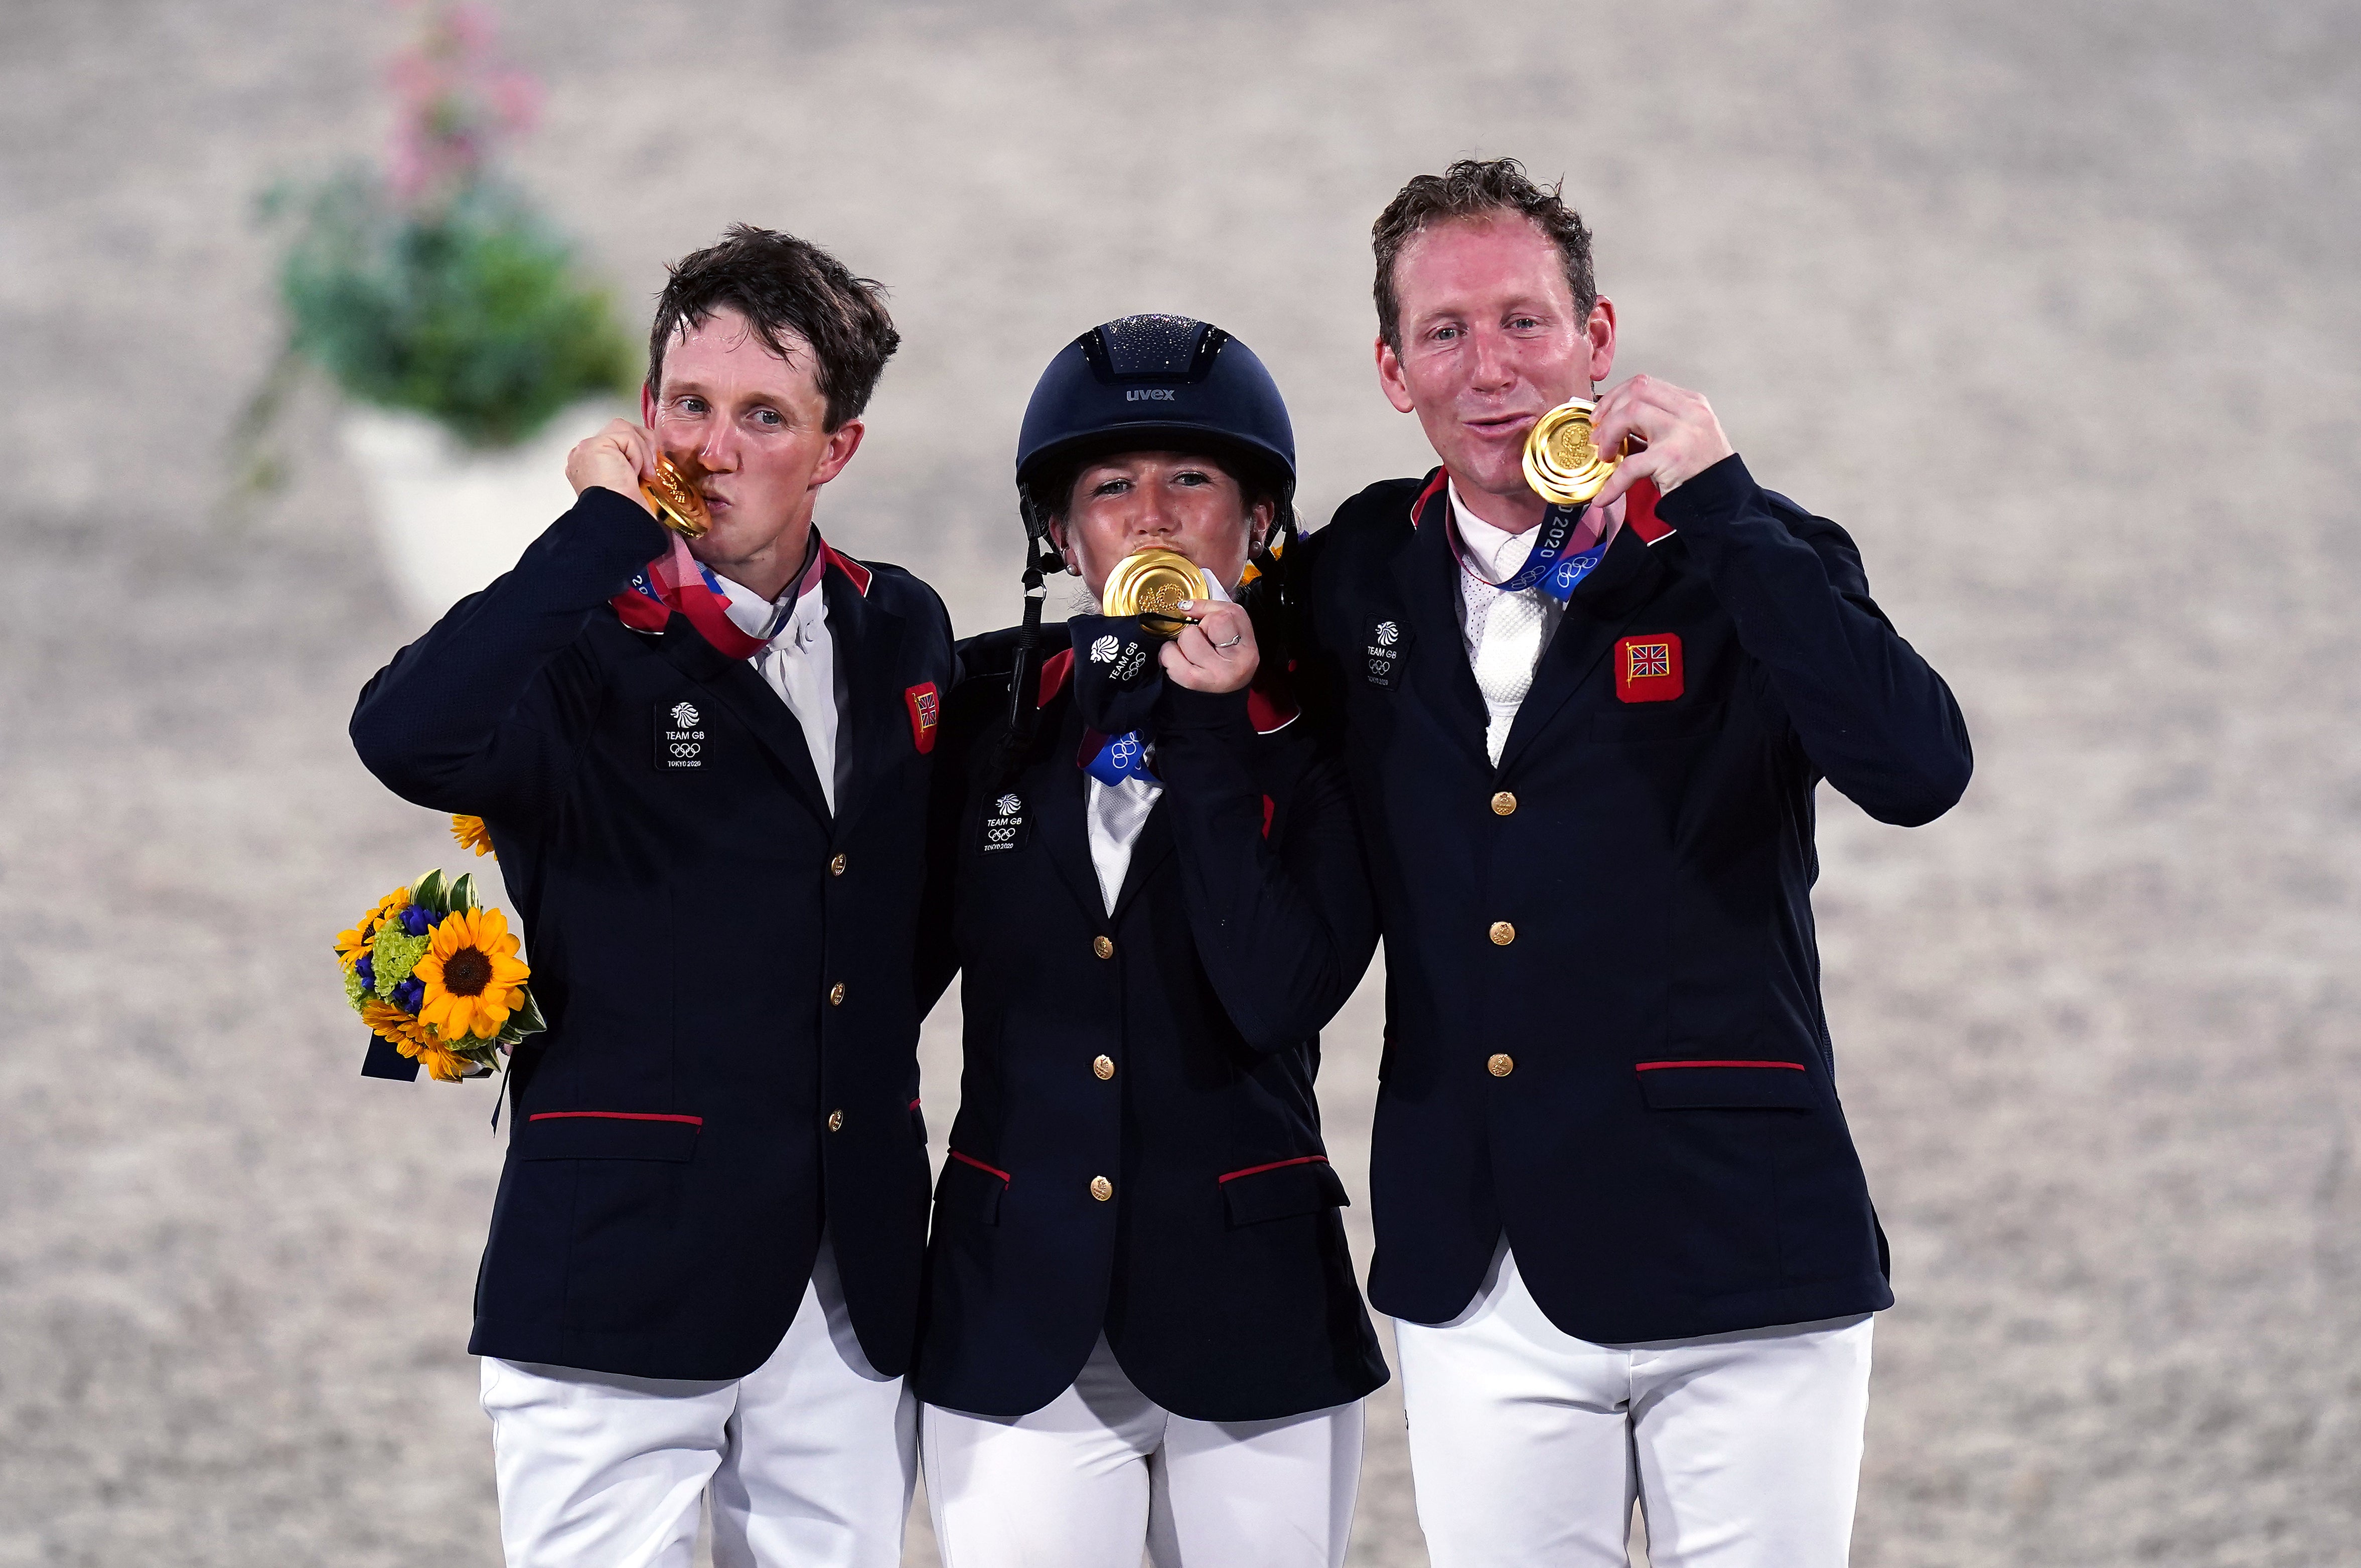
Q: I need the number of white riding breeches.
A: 3